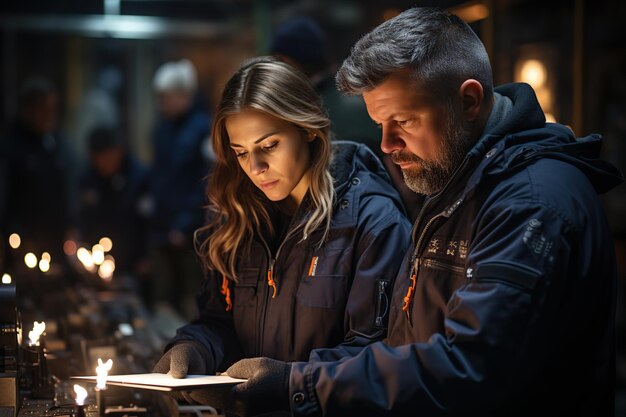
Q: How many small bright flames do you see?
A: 3